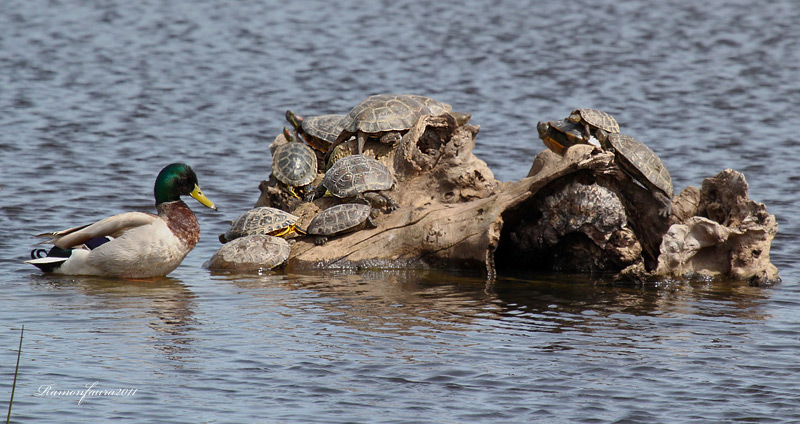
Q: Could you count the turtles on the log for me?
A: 10